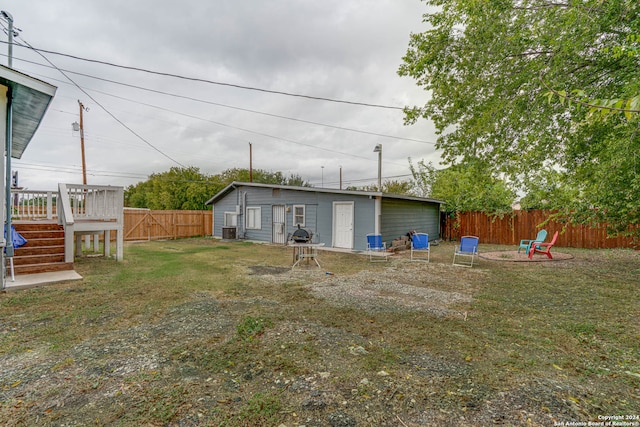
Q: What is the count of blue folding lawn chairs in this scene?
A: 3